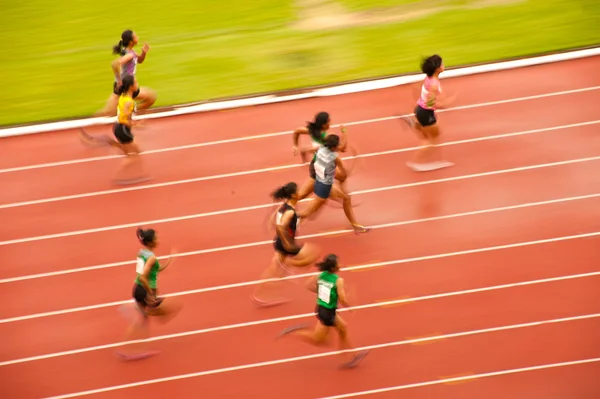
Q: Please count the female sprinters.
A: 8